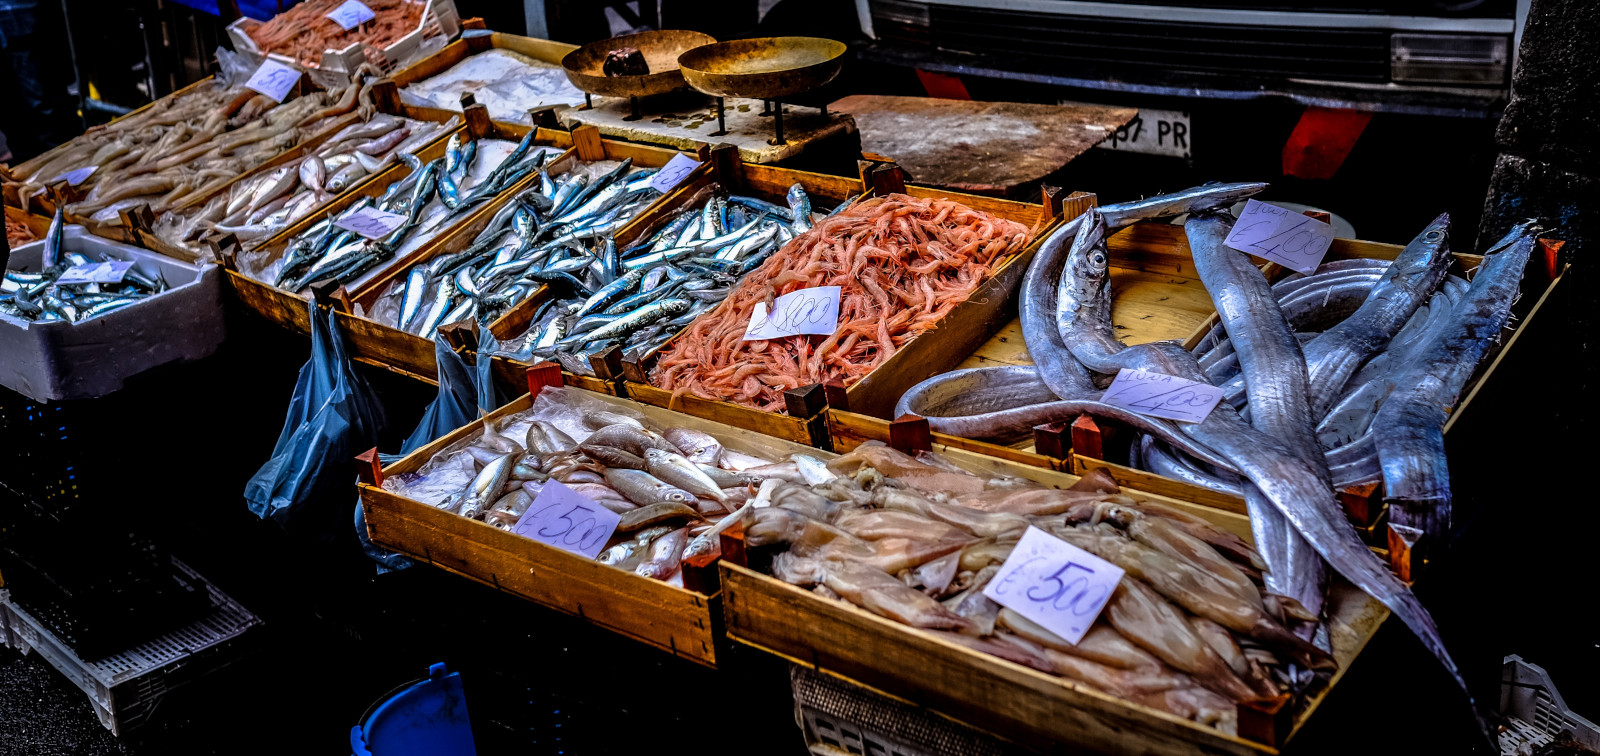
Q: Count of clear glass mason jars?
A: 0